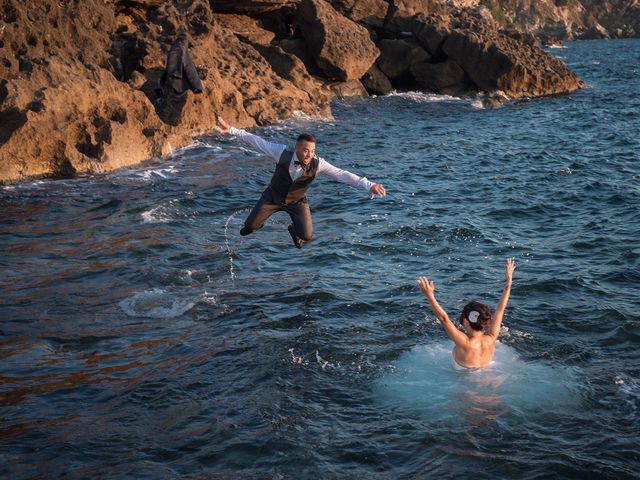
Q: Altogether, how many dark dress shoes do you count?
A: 2